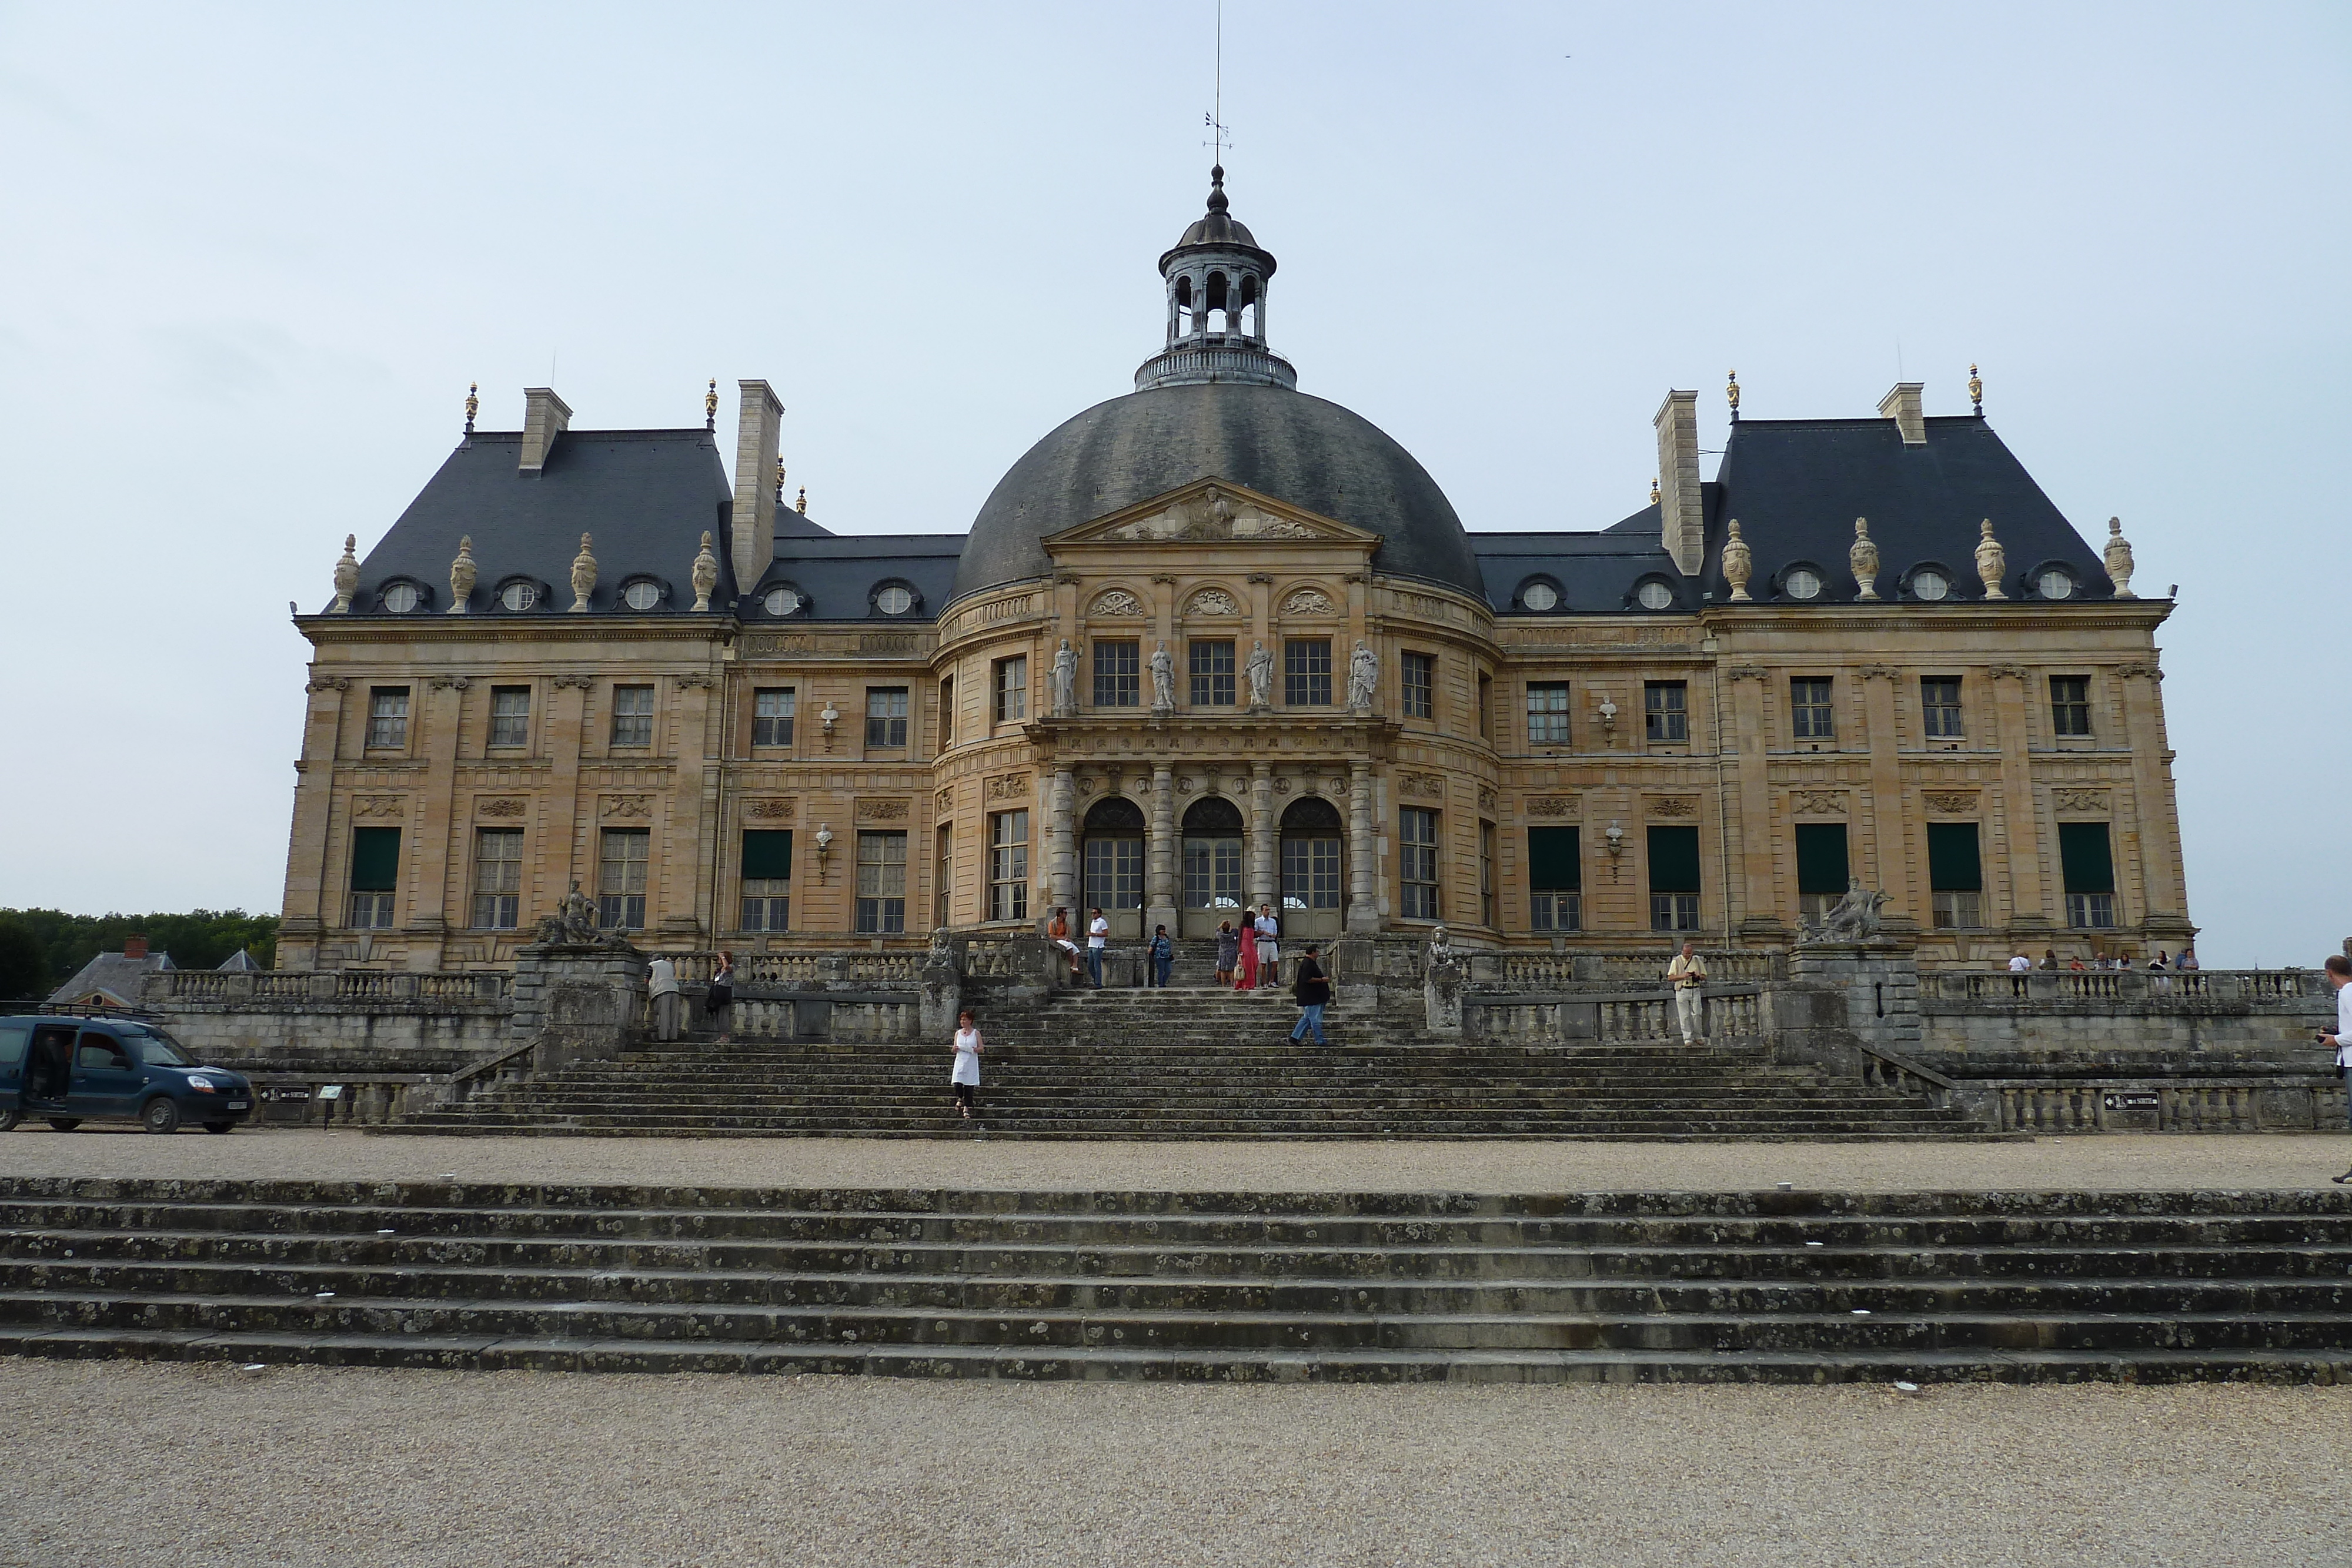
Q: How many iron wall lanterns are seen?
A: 0